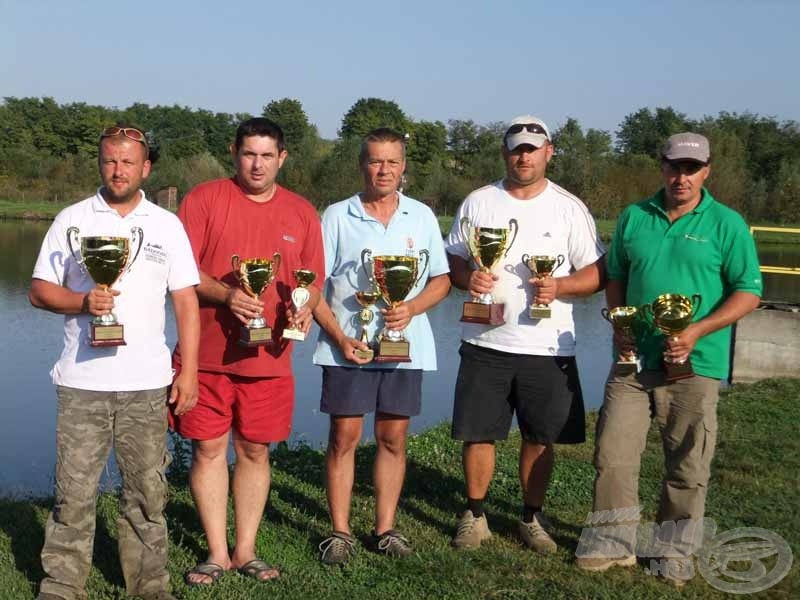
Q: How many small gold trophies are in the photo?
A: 4